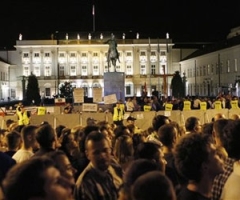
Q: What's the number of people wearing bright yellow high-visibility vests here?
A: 11